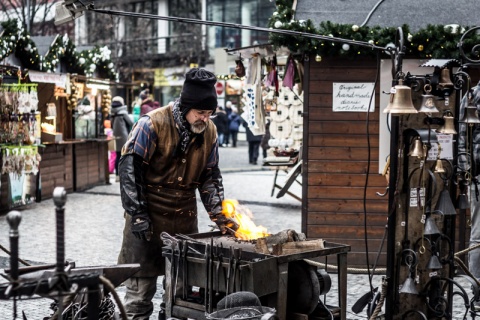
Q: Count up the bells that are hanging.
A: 12